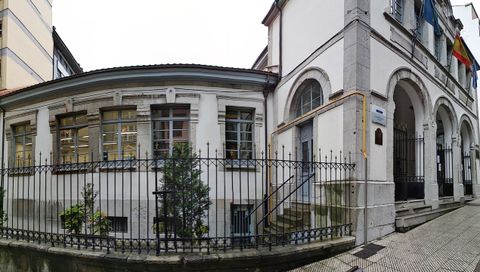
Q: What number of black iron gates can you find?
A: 3